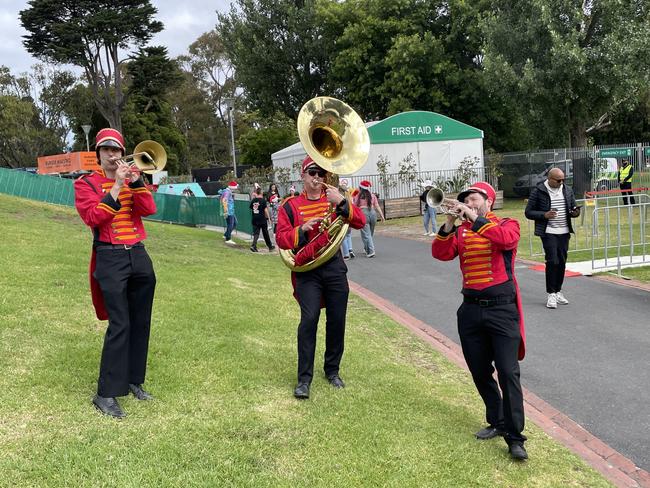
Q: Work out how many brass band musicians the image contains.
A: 3